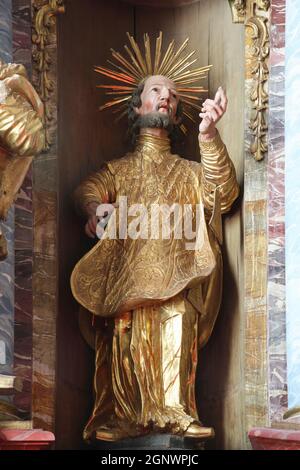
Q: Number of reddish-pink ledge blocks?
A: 2